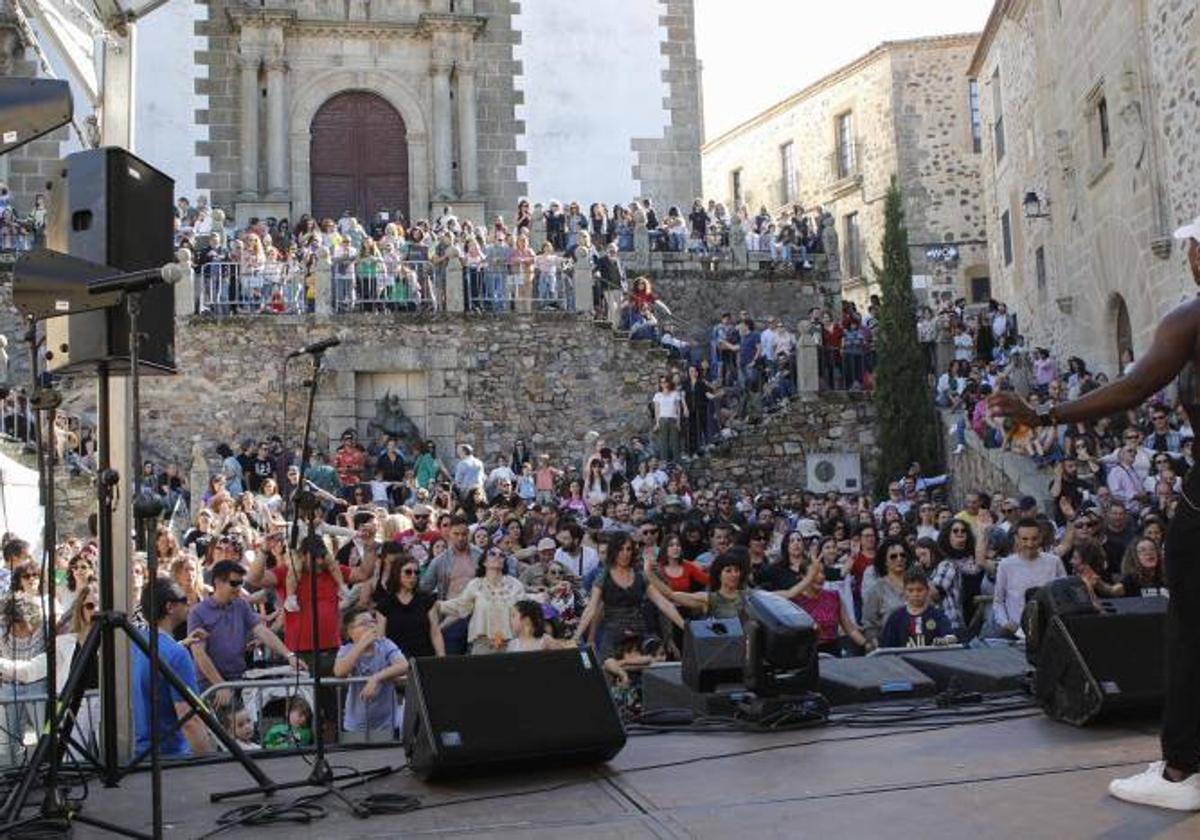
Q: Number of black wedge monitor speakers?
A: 2